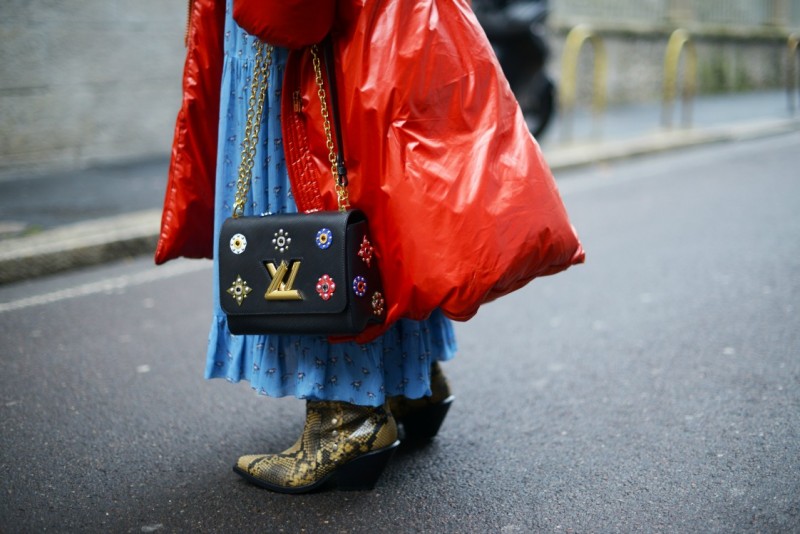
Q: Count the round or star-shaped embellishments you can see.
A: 8